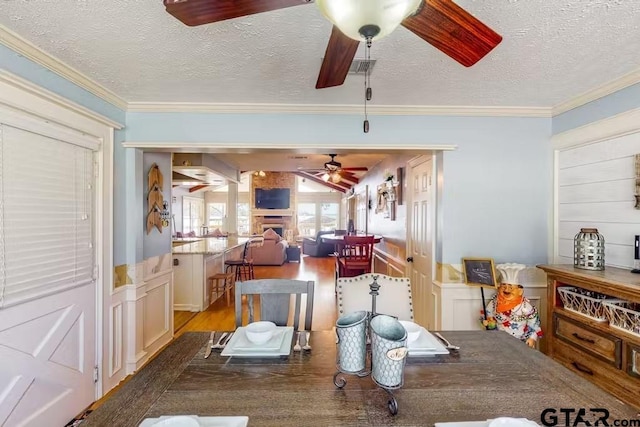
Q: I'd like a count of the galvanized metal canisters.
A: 2